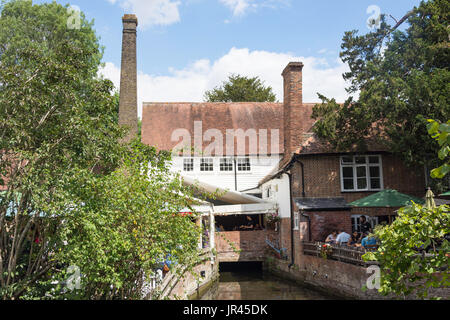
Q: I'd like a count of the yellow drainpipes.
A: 0